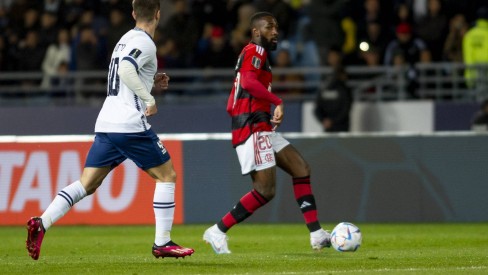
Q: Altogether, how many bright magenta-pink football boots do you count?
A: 2